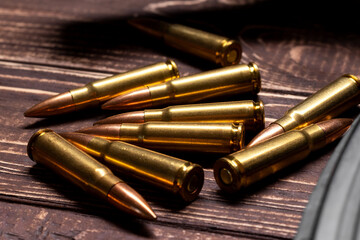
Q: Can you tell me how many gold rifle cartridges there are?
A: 9